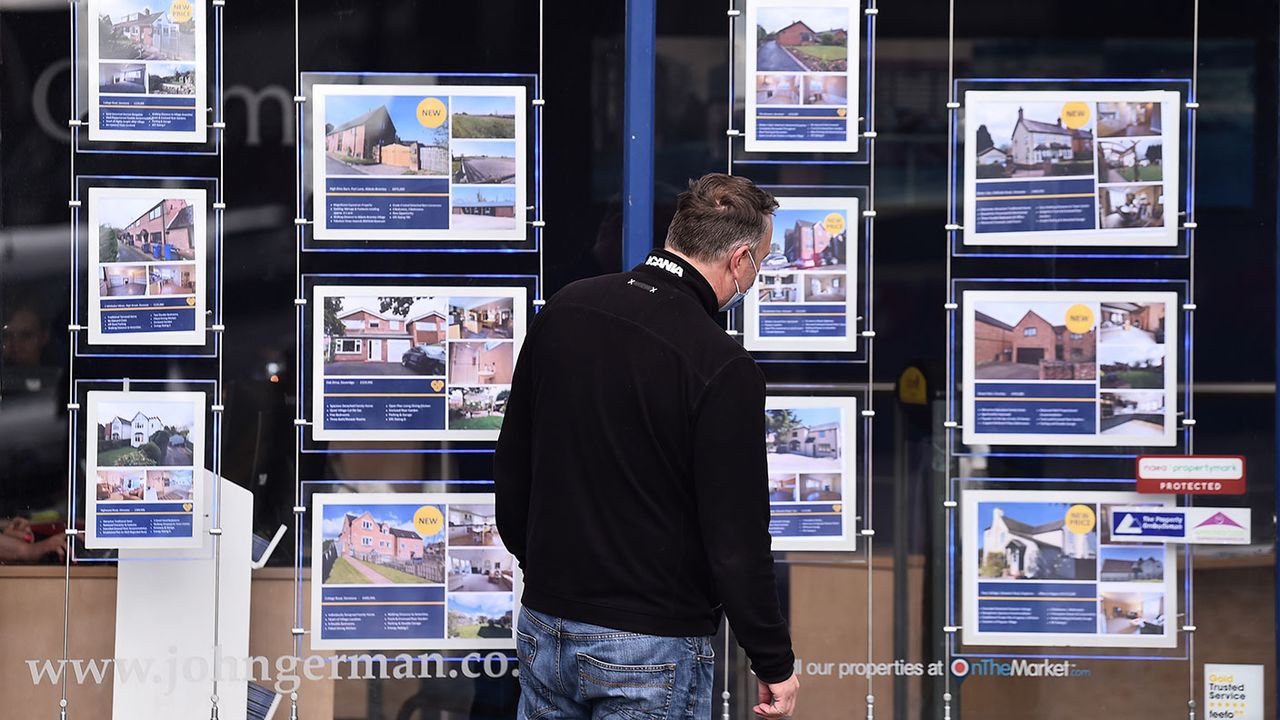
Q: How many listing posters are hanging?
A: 12